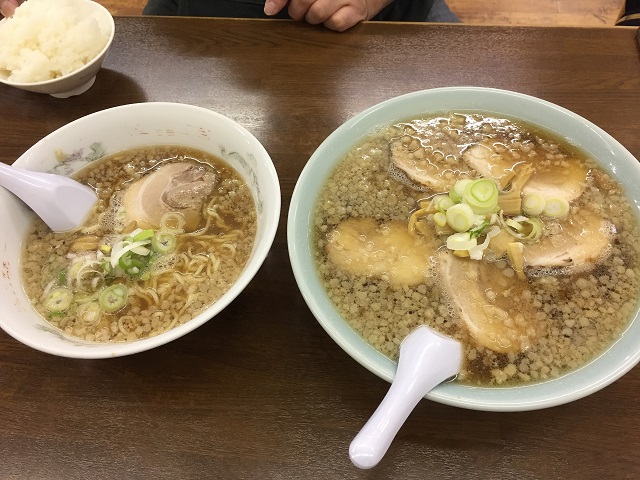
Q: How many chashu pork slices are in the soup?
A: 6